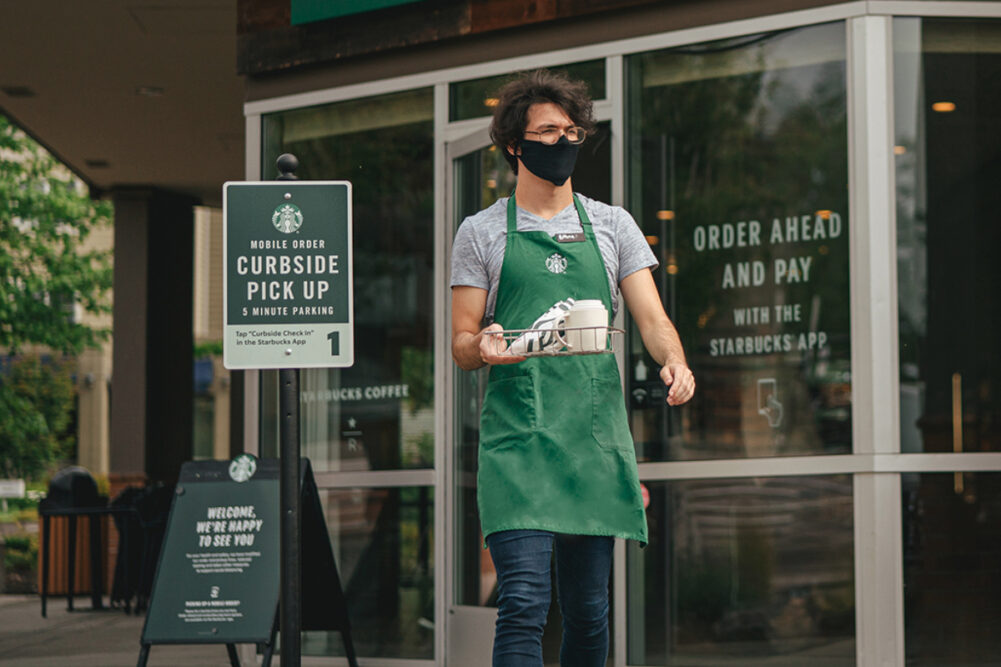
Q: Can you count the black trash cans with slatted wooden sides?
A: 1